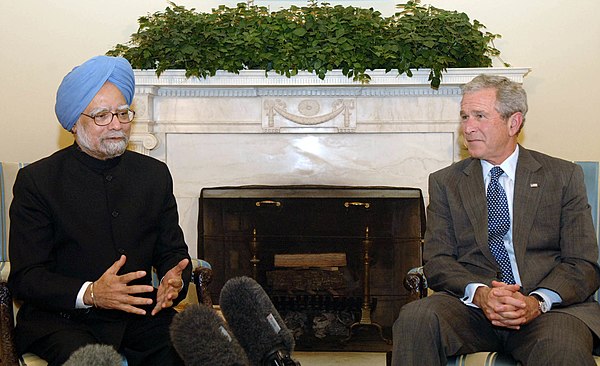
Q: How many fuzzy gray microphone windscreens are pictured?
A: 3